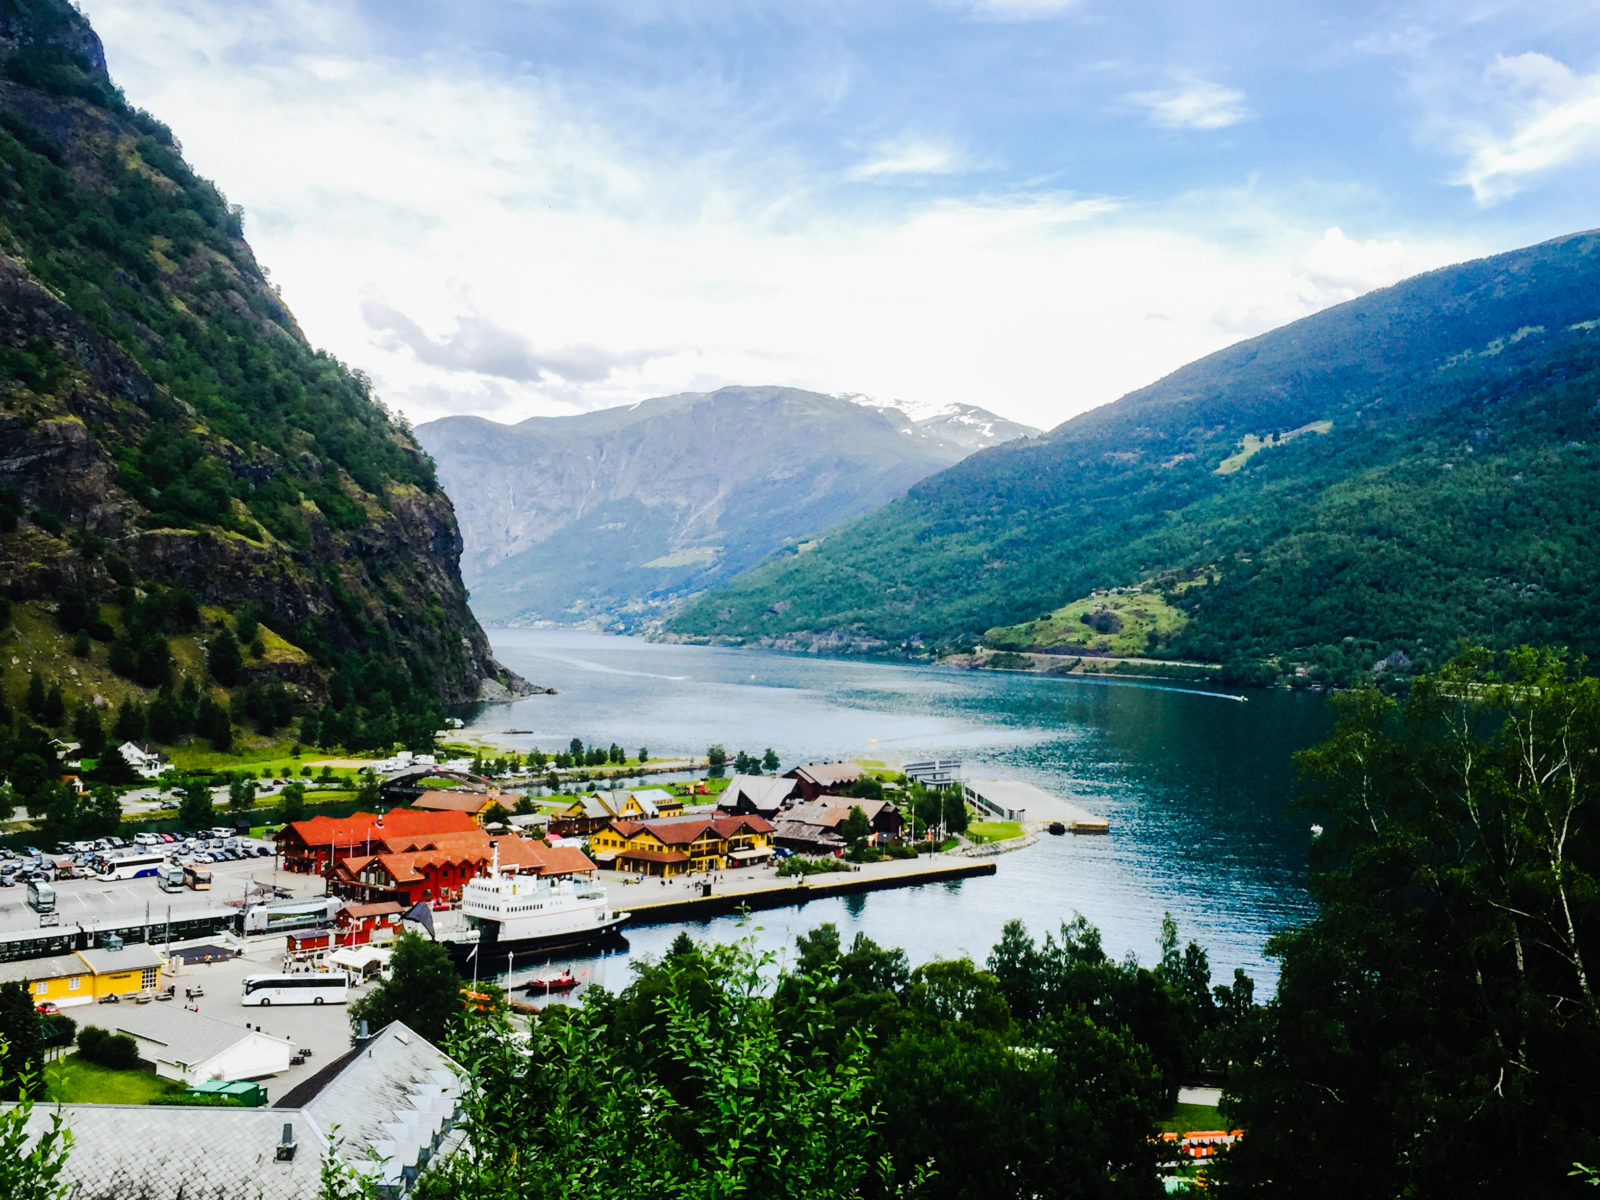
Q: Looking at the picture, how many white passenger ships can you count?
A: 1